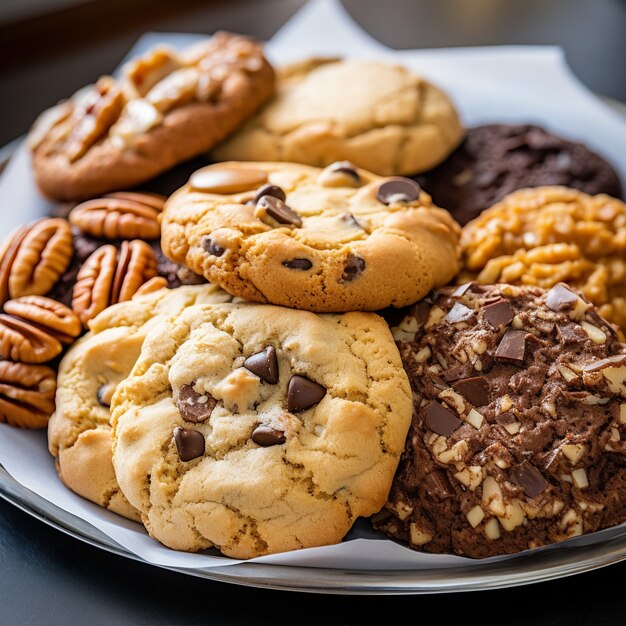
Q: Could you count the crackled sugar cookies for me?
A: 1